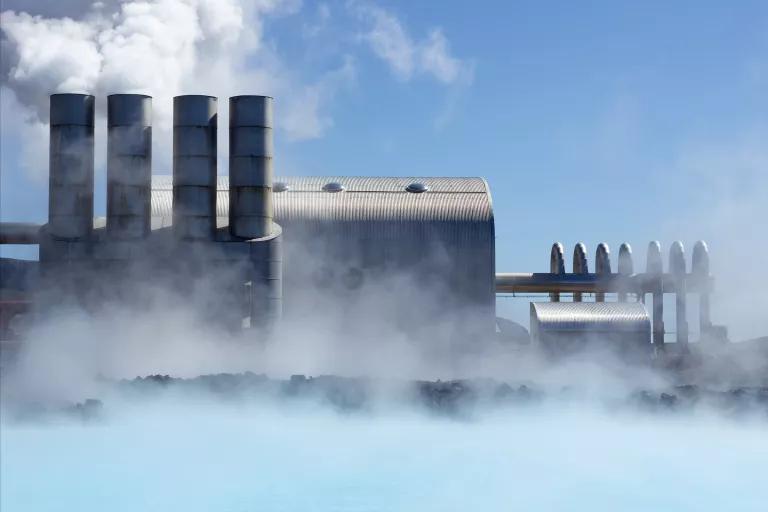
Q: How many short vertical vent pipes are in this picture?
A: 7